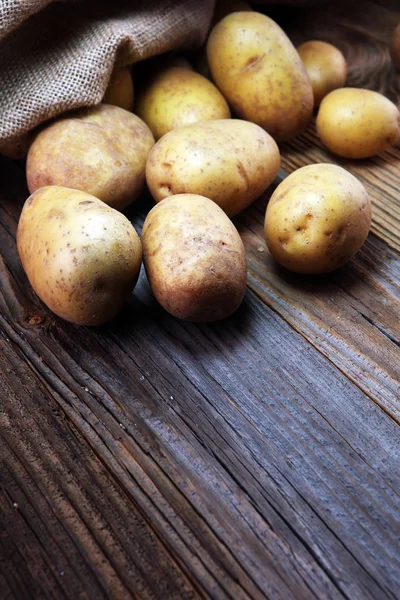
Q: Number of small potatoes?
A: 2